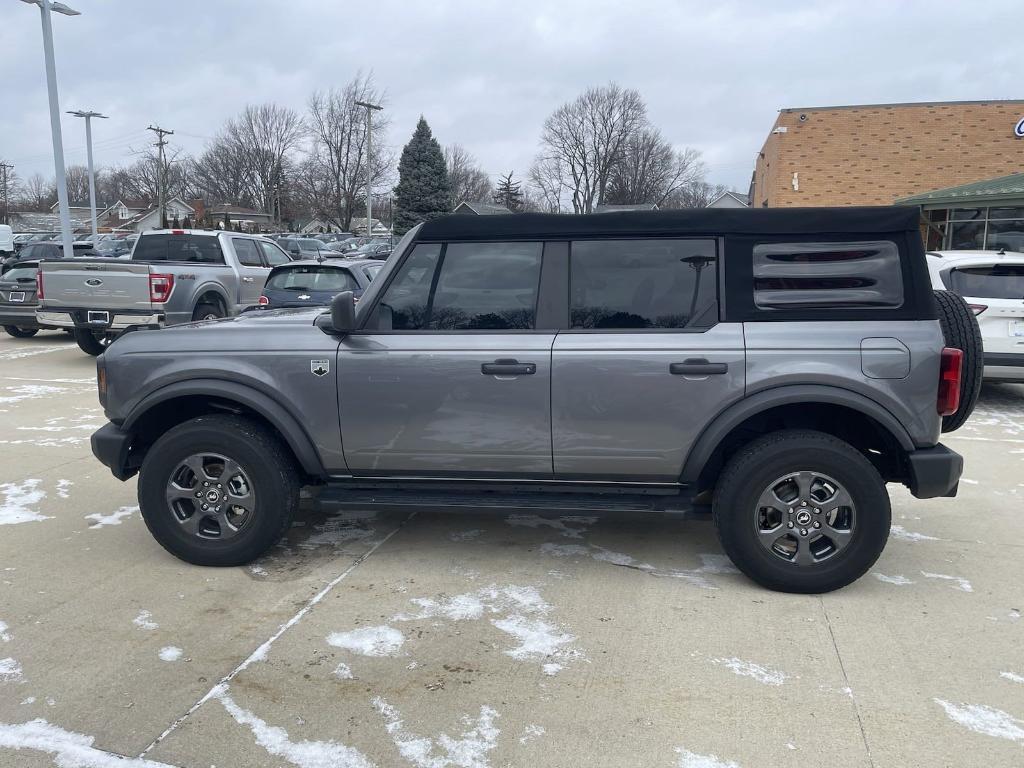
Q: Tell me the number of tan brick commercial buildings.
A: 1